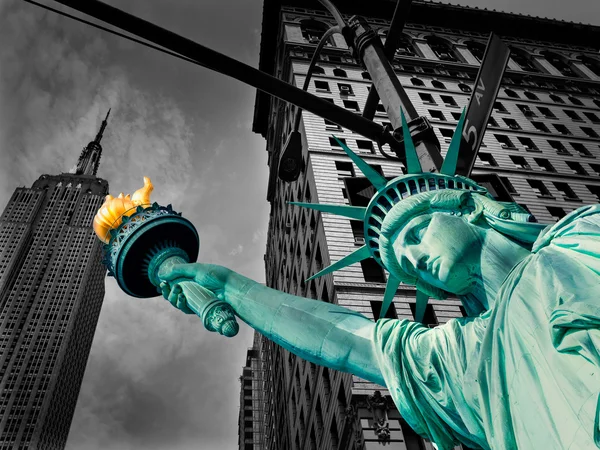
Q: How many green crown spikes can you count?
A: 7